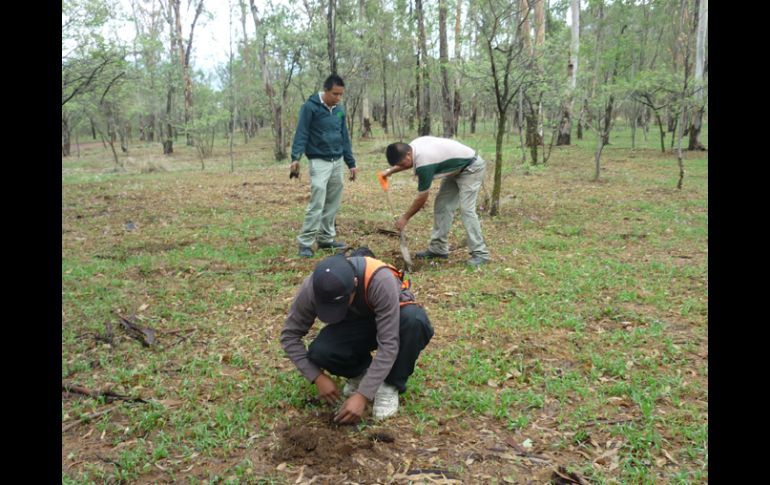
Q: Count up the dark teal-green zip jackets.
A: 1